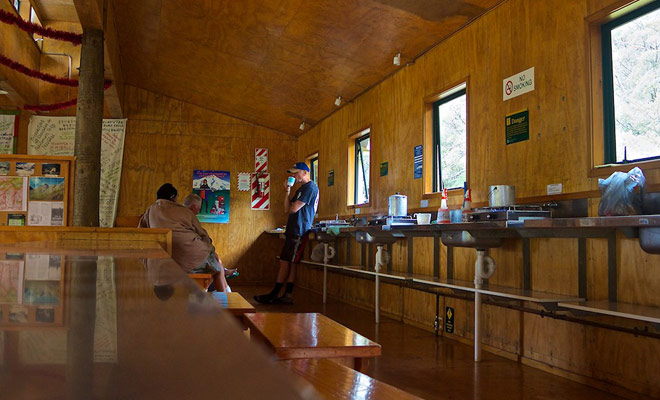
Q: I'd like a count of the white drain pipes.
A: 3